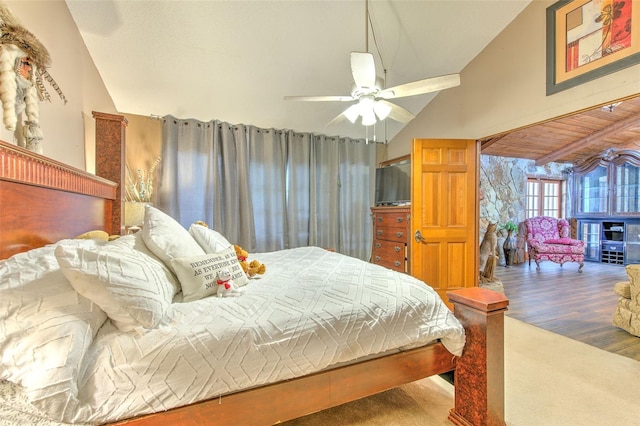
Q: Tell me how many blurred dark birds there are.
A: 0